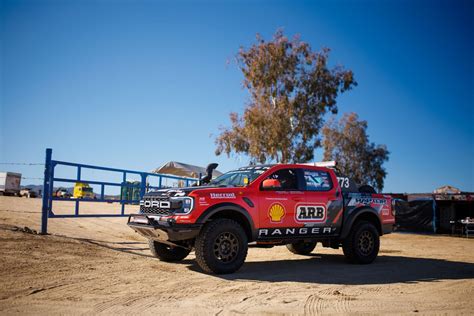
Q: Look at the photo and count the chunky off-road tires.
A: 4